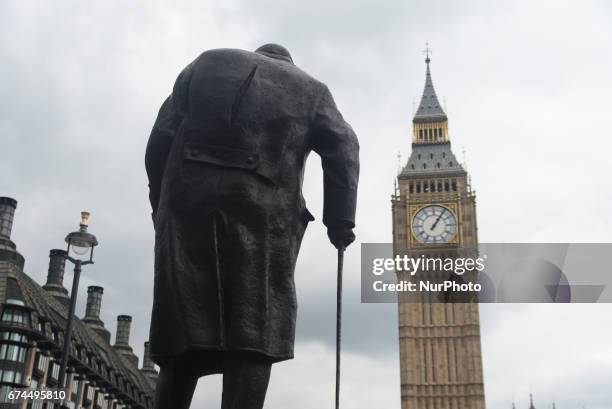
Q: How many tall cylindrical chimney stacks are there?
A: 5